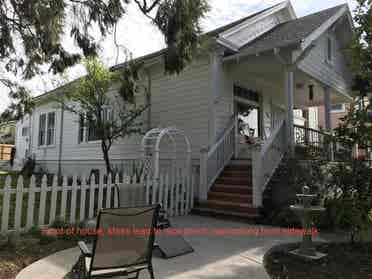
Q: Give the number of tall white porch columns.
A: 2